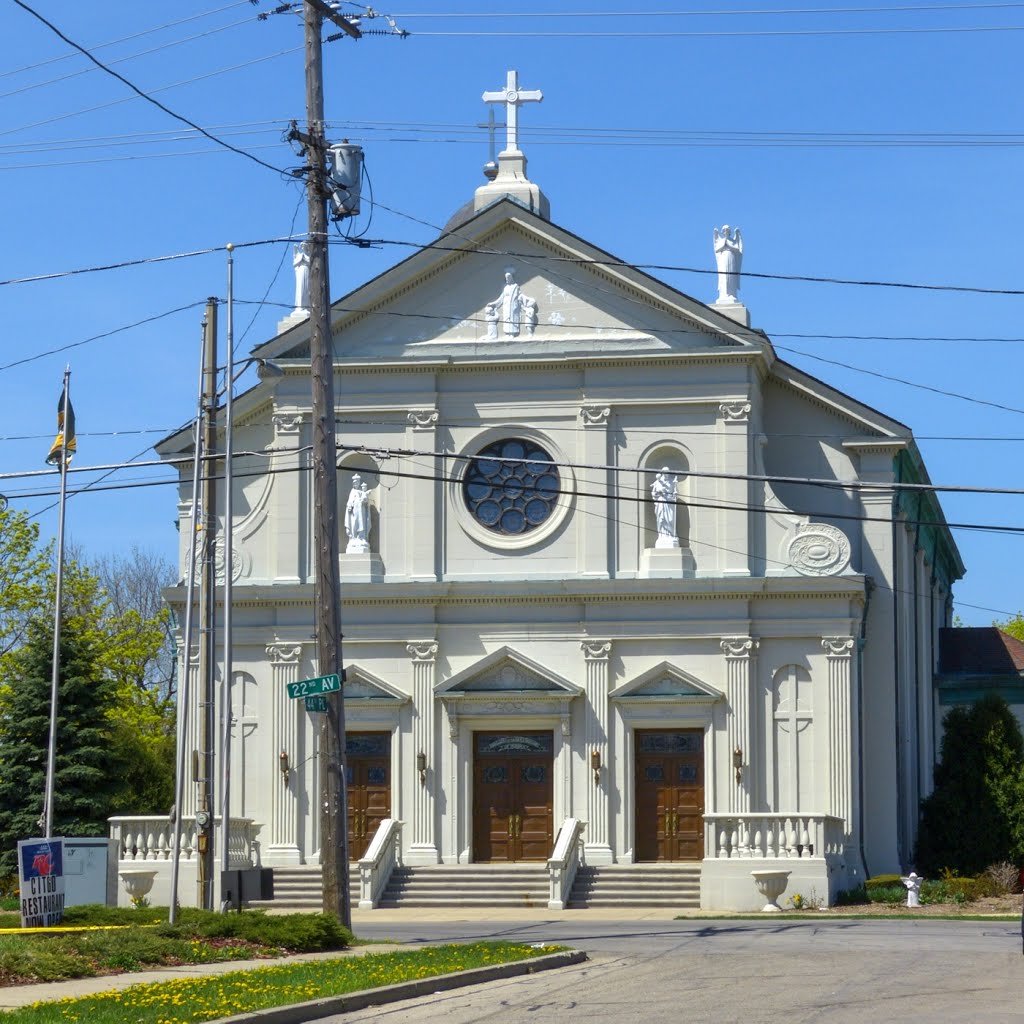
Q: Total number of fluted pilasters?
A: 6